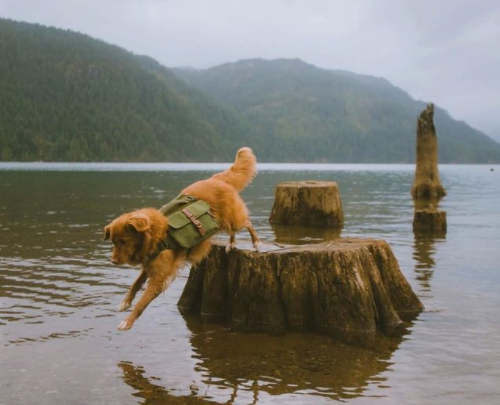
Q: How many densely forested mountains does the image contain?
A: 2